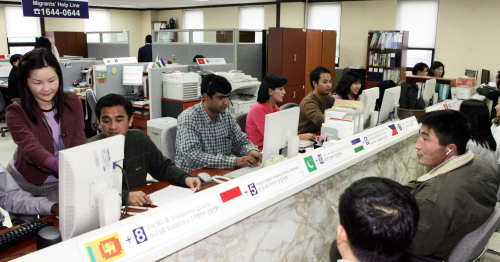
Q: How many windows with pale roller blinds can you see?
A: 6